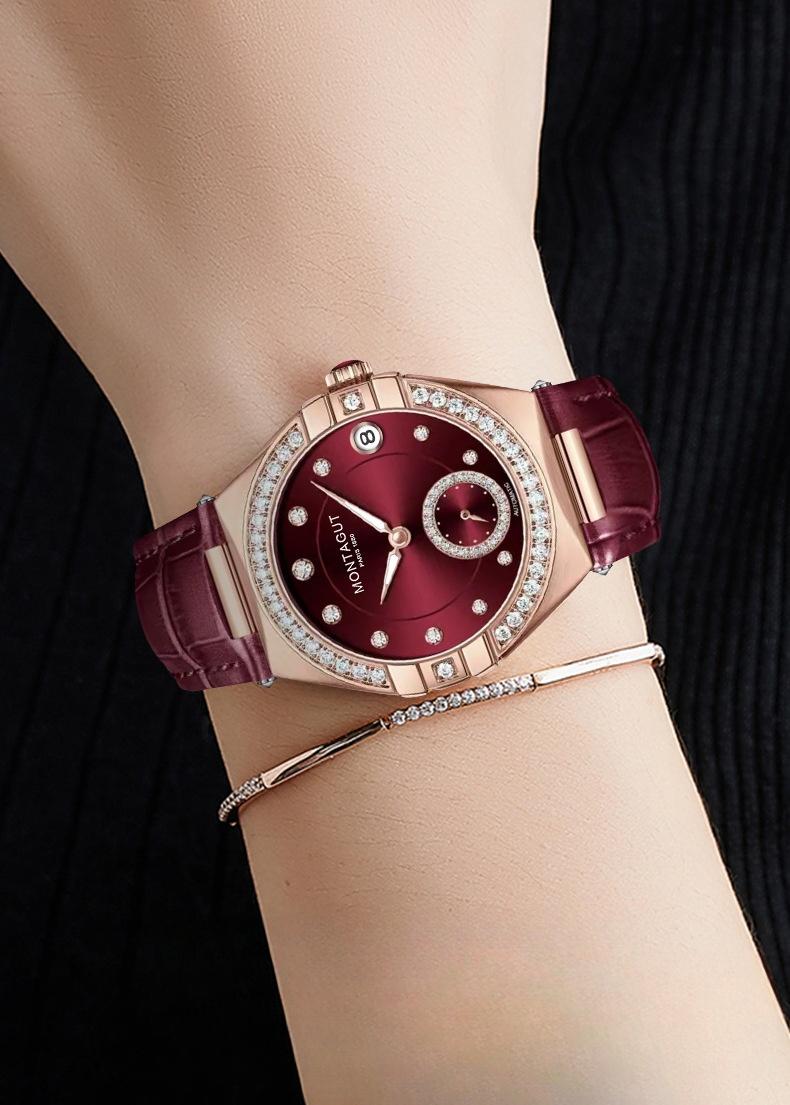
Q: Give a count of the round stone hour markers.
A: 10